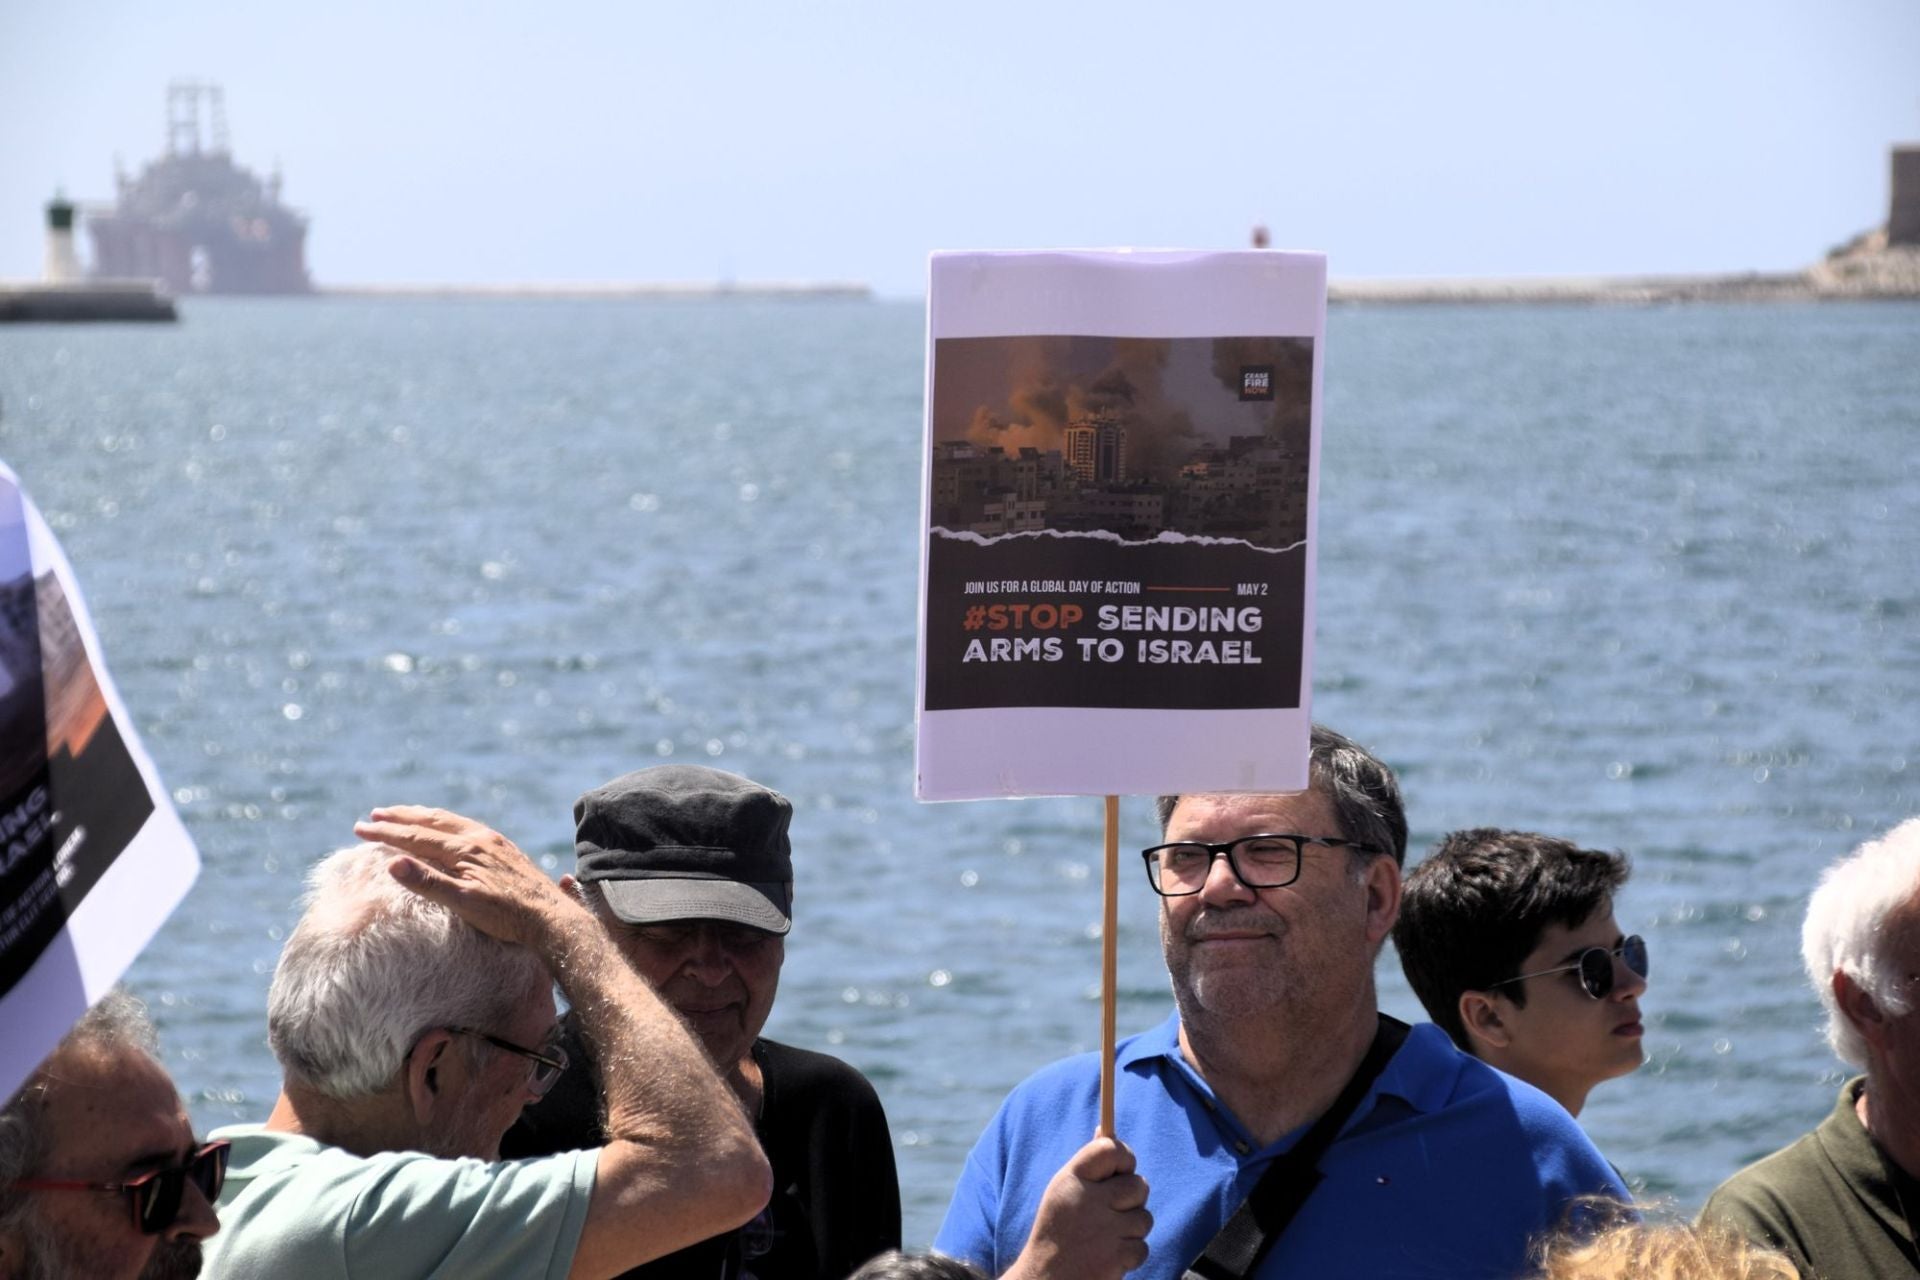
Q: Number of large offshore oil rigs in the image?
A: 1